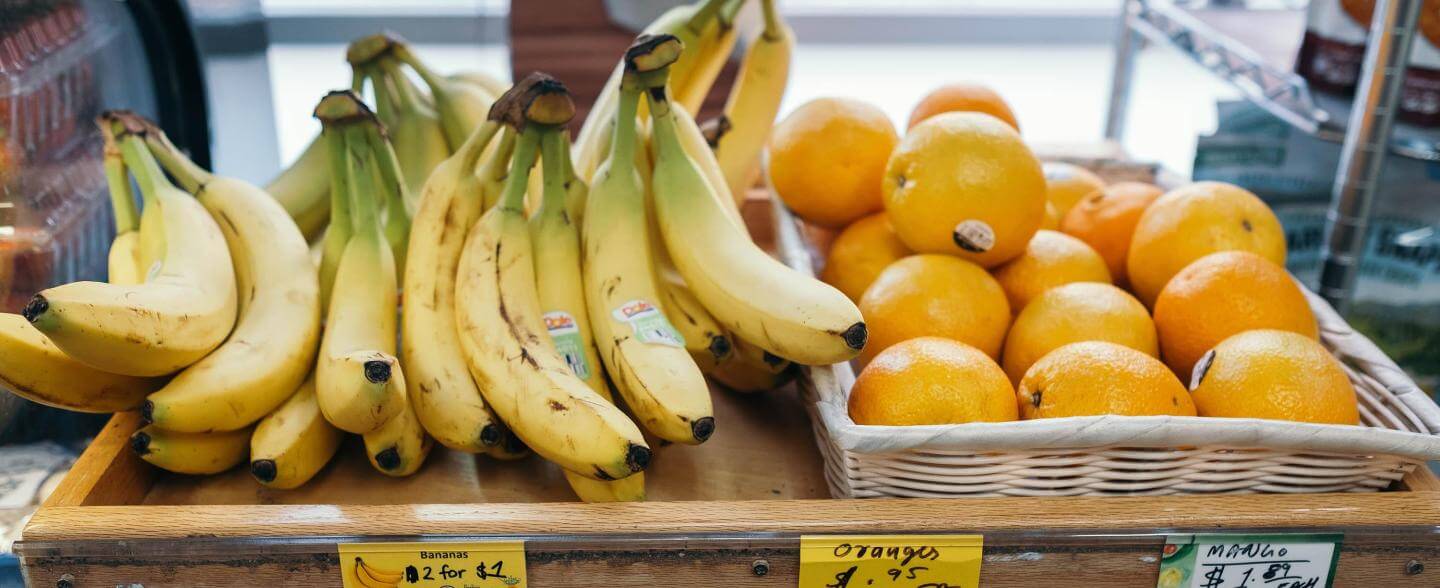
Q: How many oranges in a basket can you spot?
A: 14